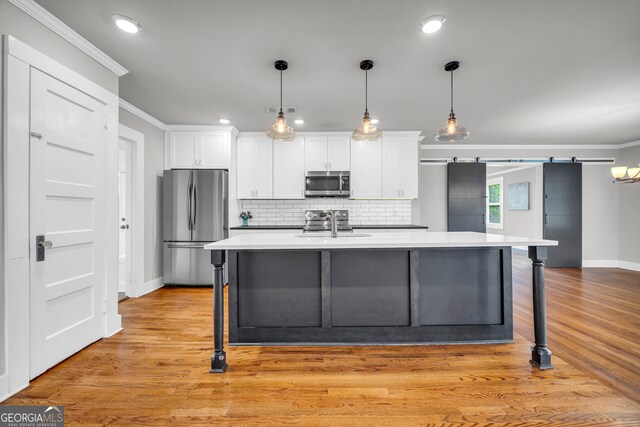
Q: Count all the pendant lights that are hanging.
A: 3